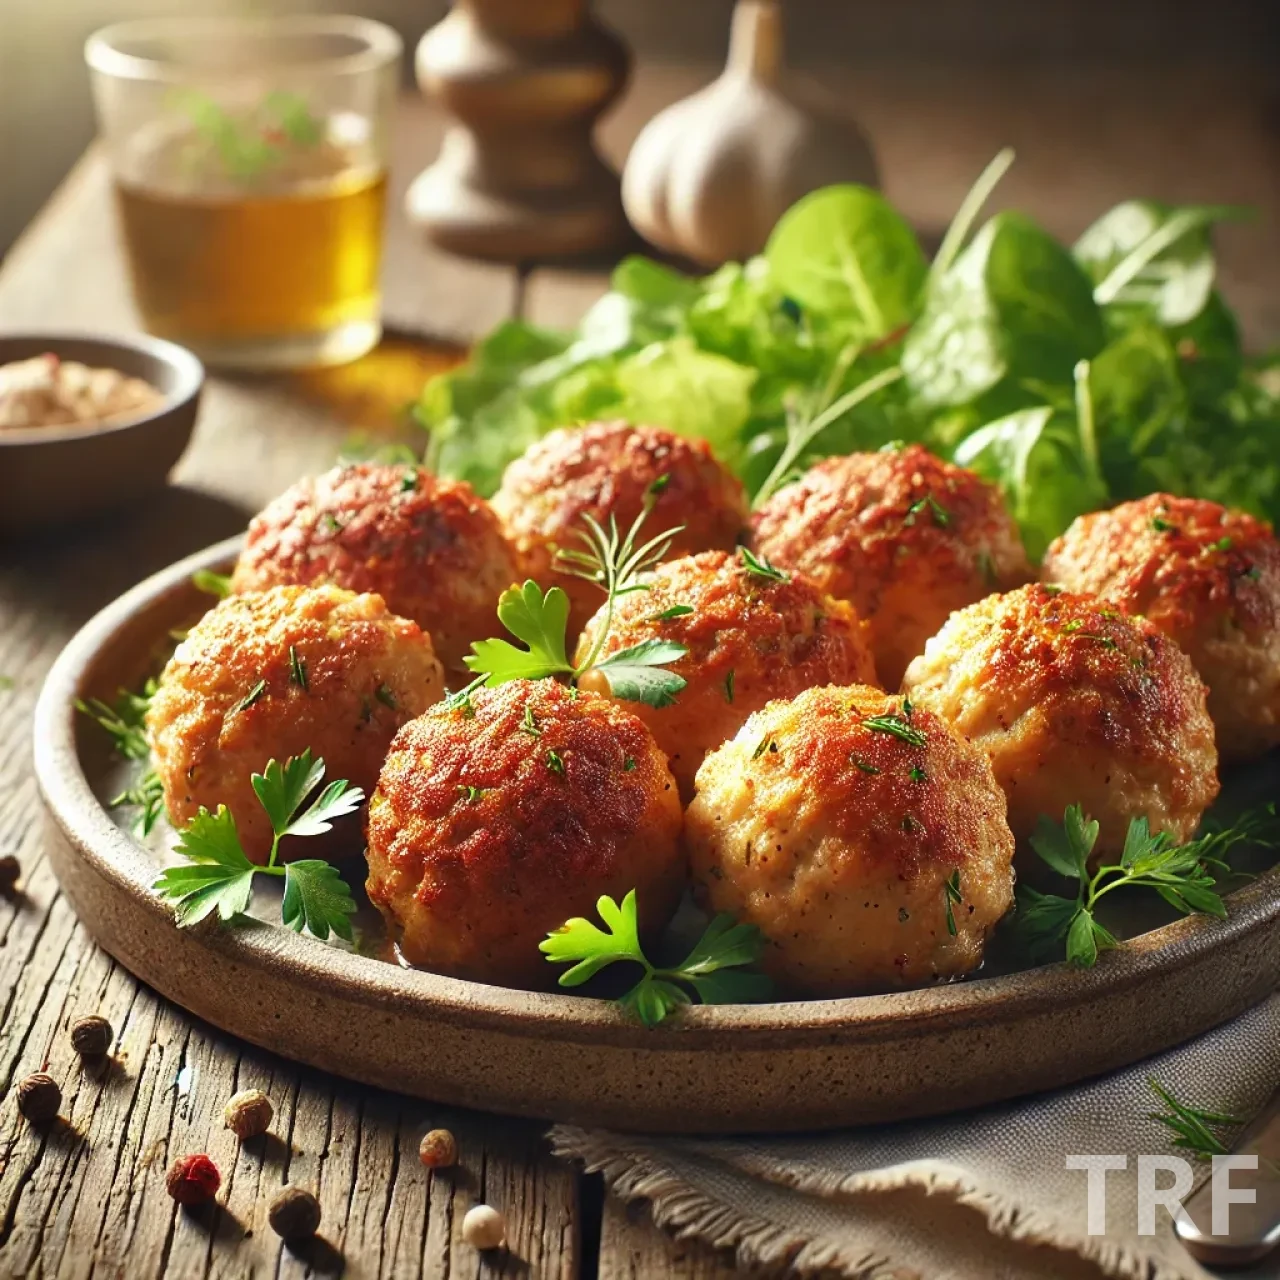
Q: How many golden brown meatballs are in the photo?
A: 9